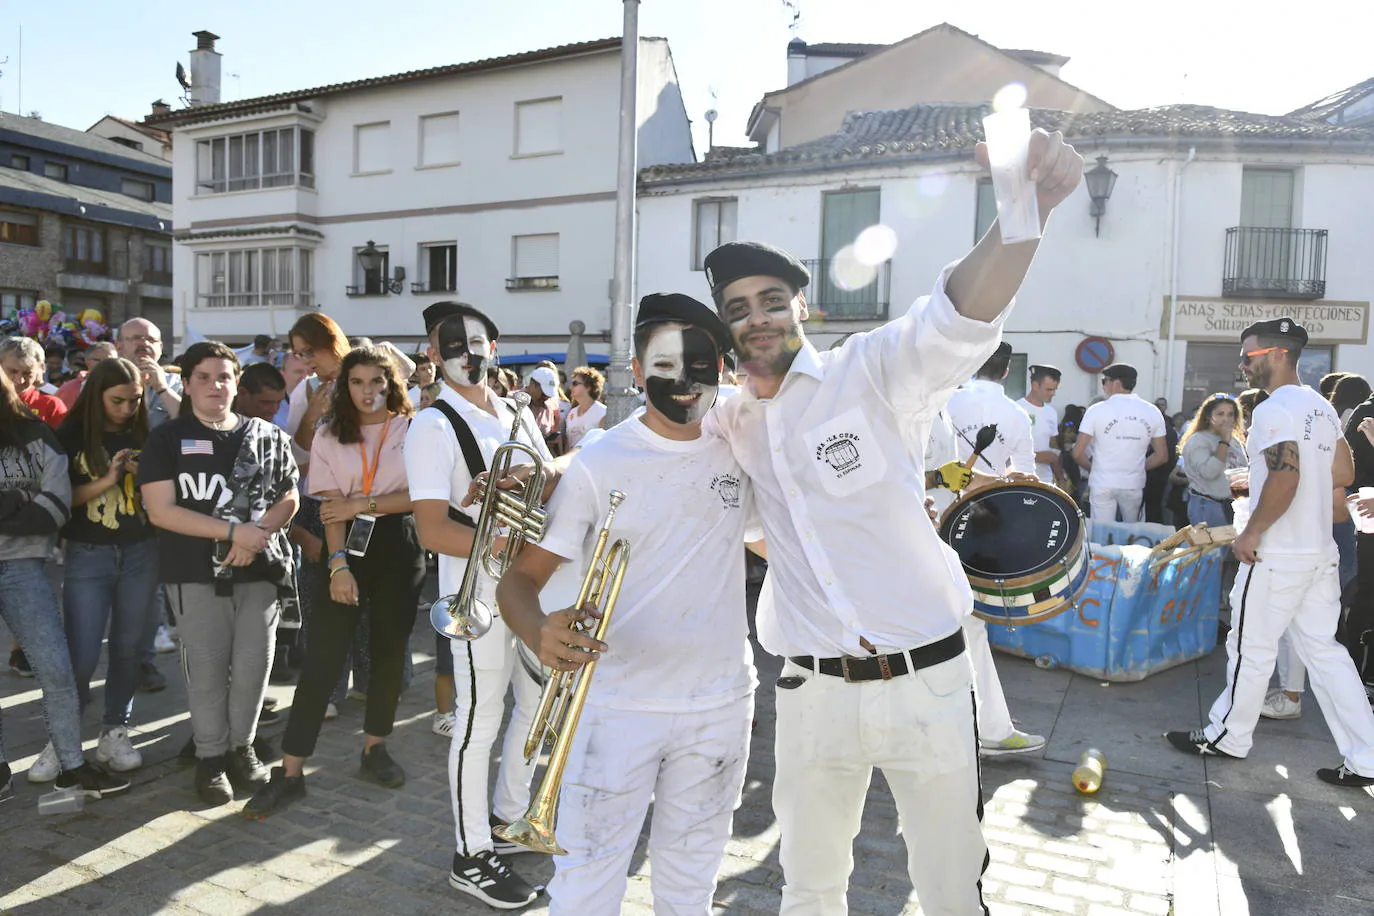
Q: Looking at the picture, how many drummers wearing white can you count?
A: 1